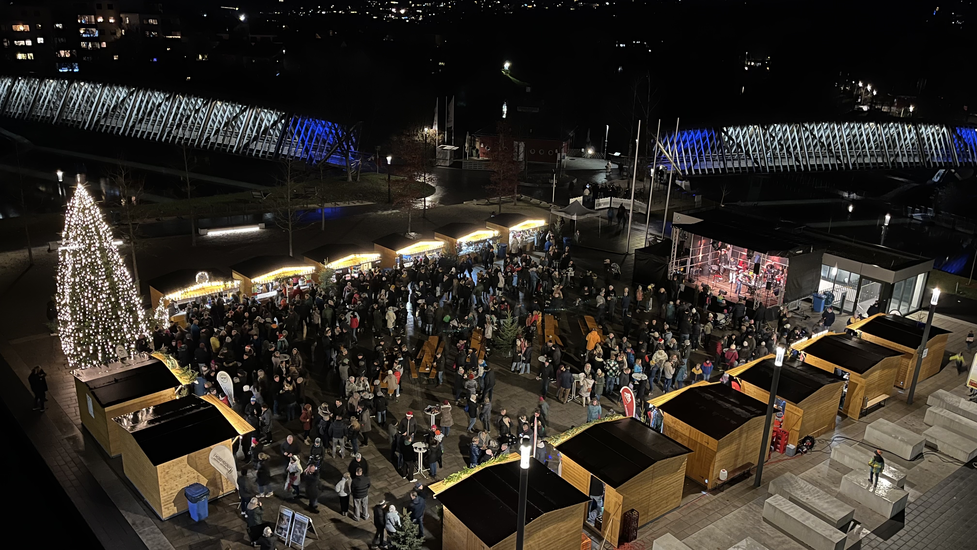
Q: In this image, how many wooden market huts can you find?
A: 14